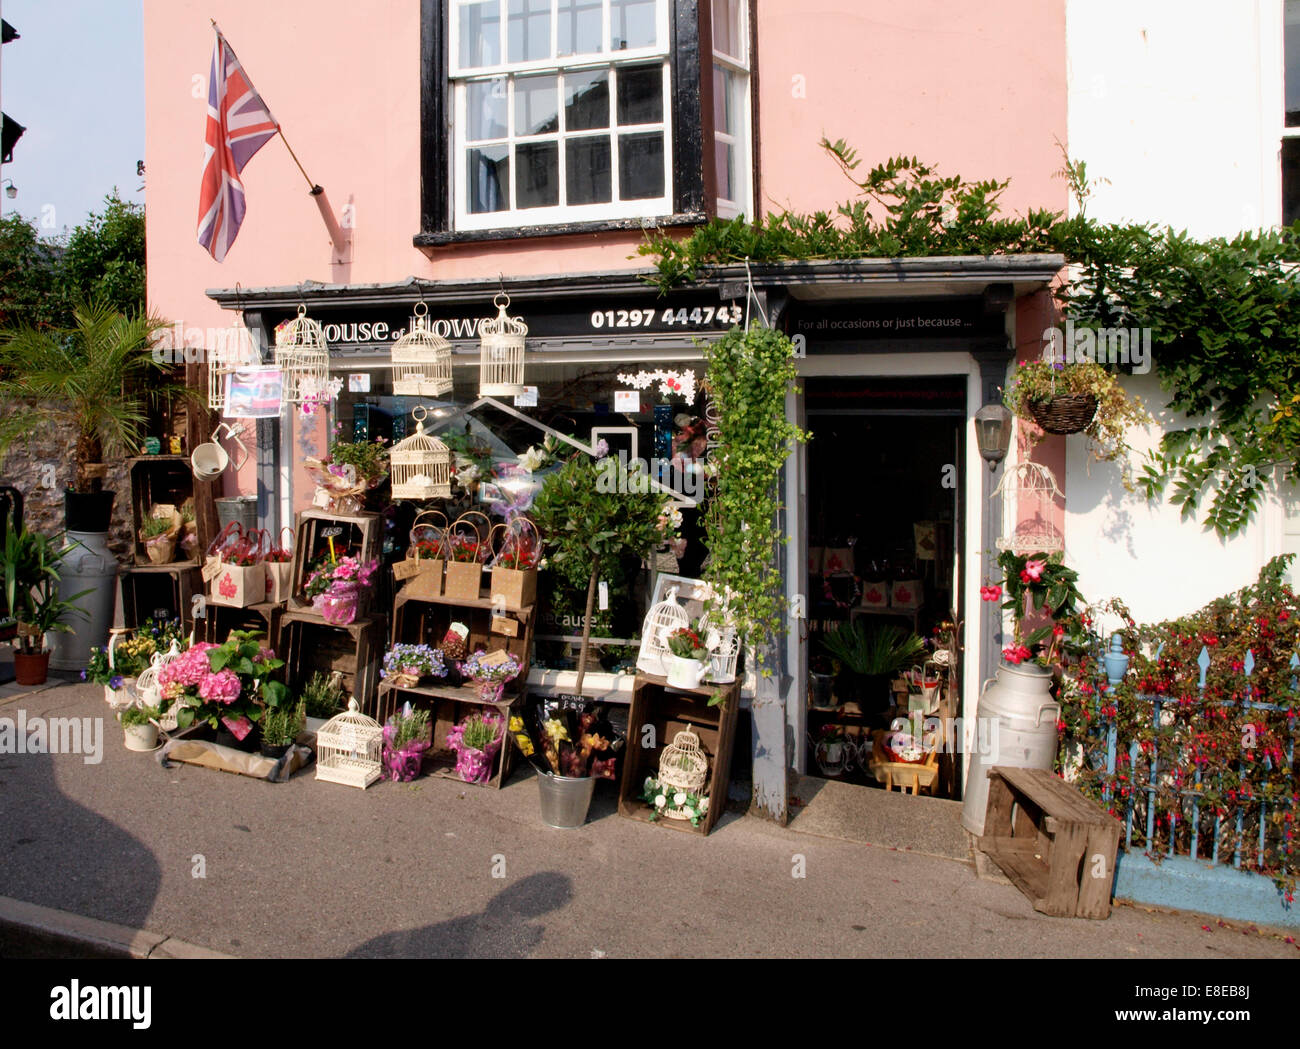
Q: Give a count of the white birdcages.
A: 12